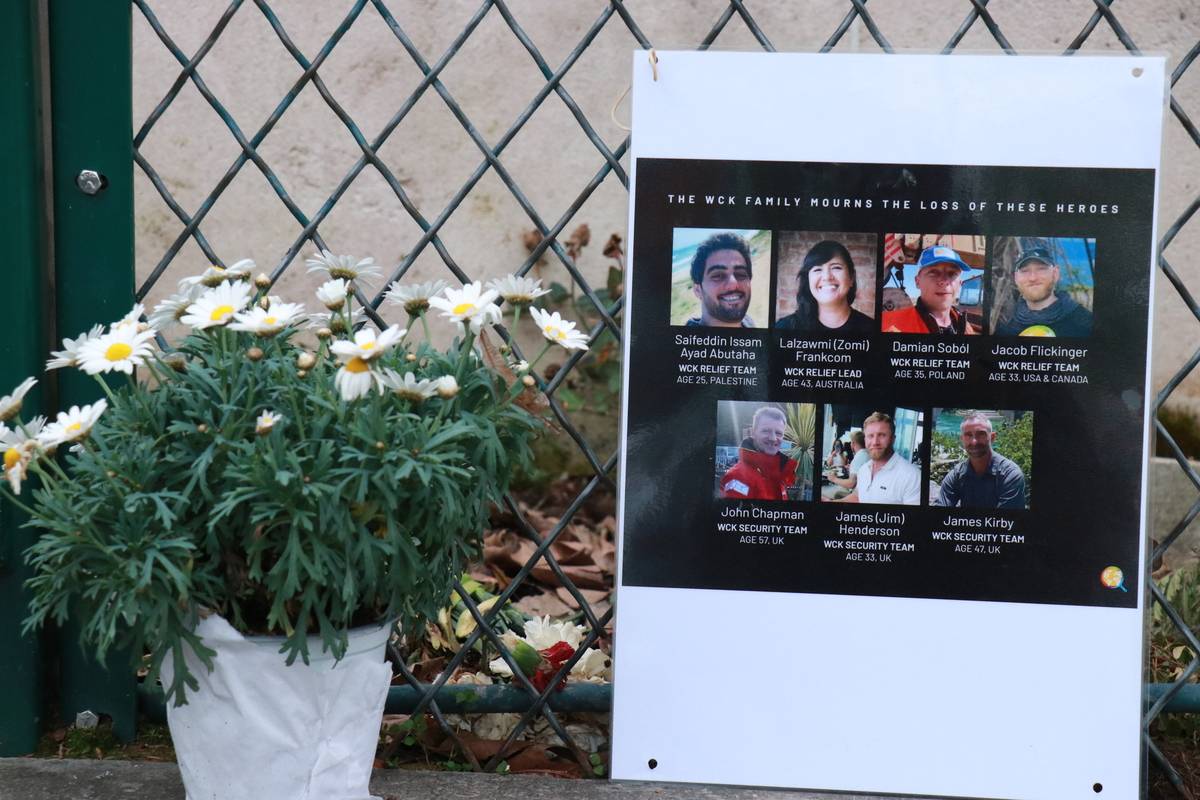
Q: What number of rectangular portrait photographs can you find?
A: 7